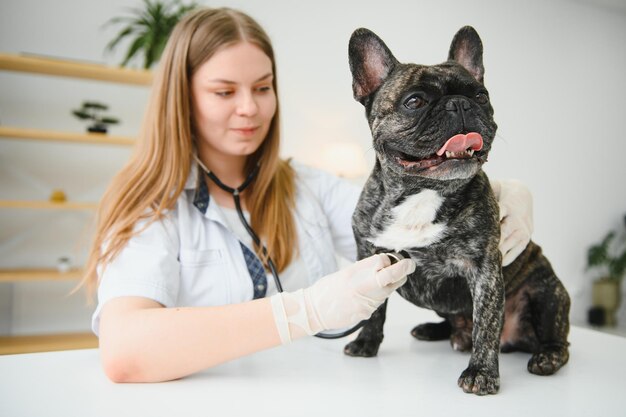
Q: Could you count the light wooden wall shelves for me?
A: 5